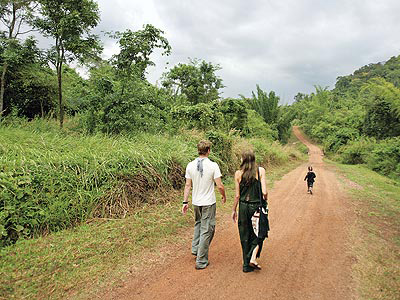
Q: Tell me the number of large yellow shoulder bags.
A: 0